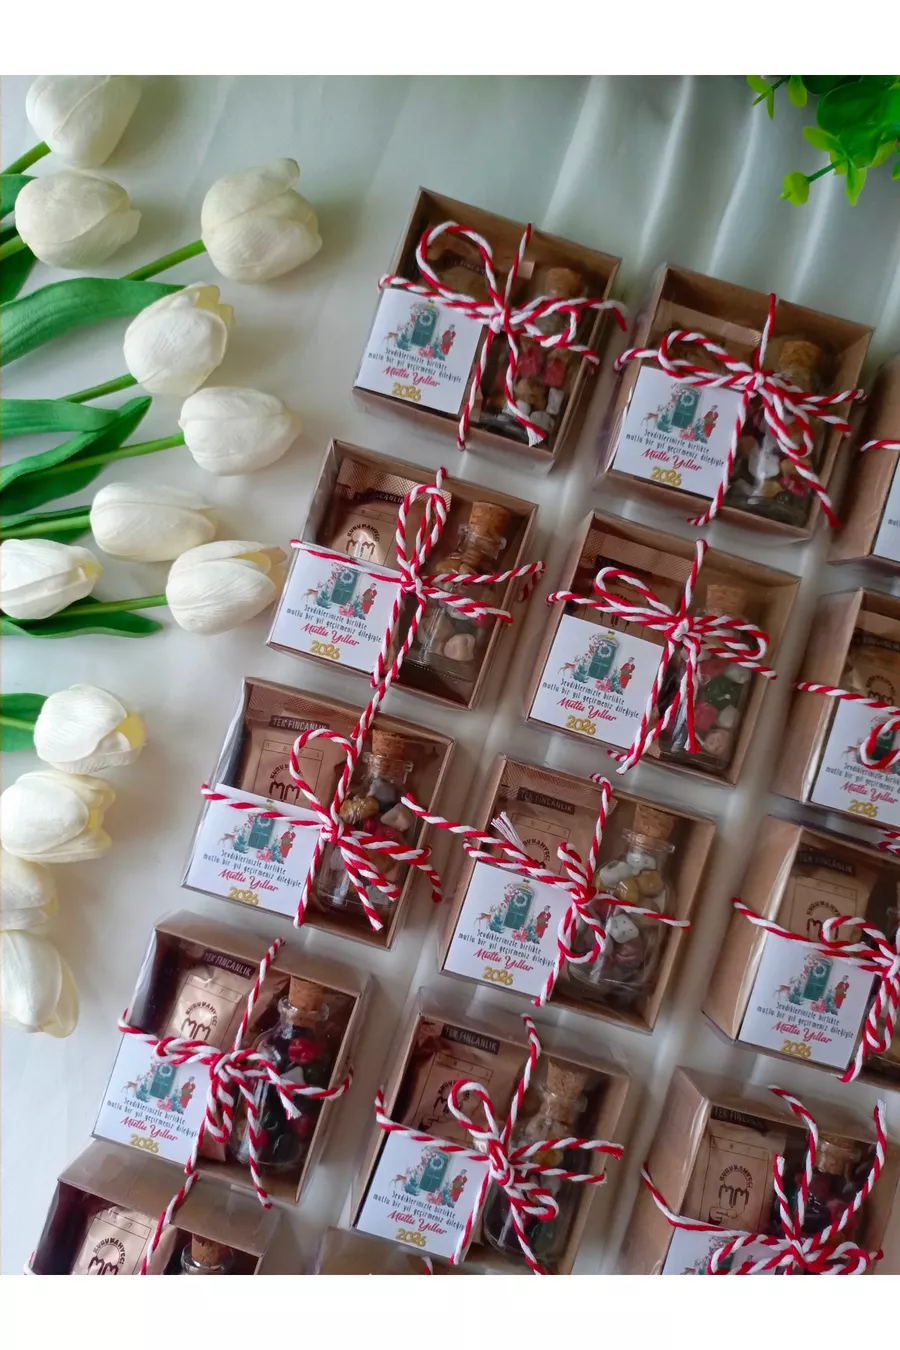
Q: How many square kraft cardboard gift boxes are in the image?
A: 14